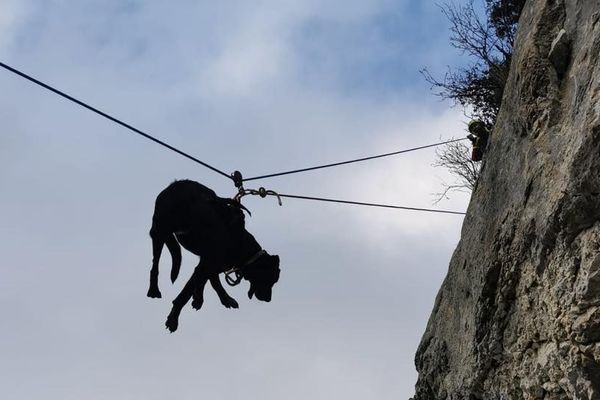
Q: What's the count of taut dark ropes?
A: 3